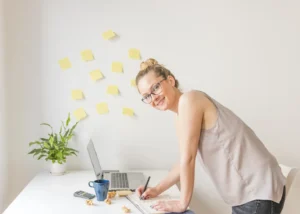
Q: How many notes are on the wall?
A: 12